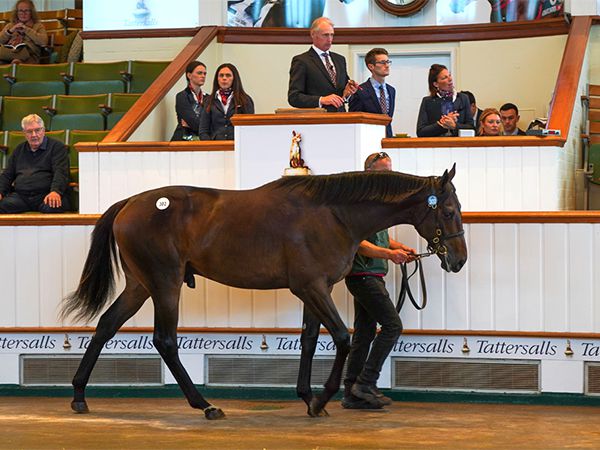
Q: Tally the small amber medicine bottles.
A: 0